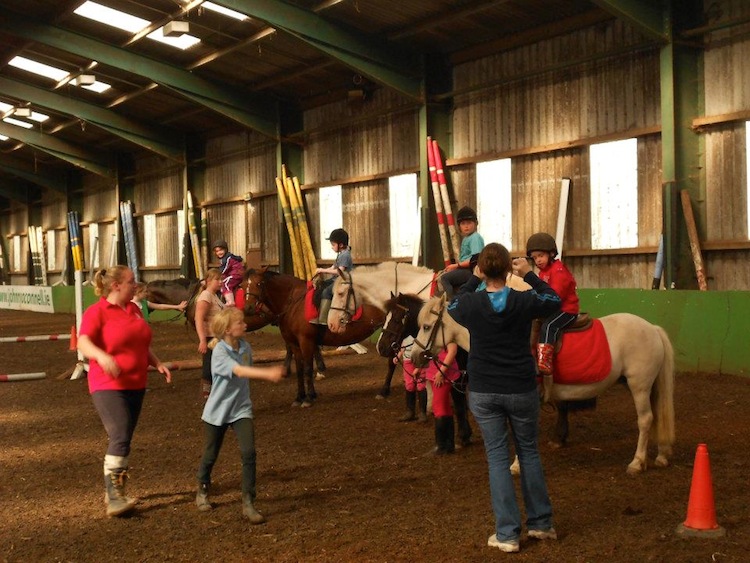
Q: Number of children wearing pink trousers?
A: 2